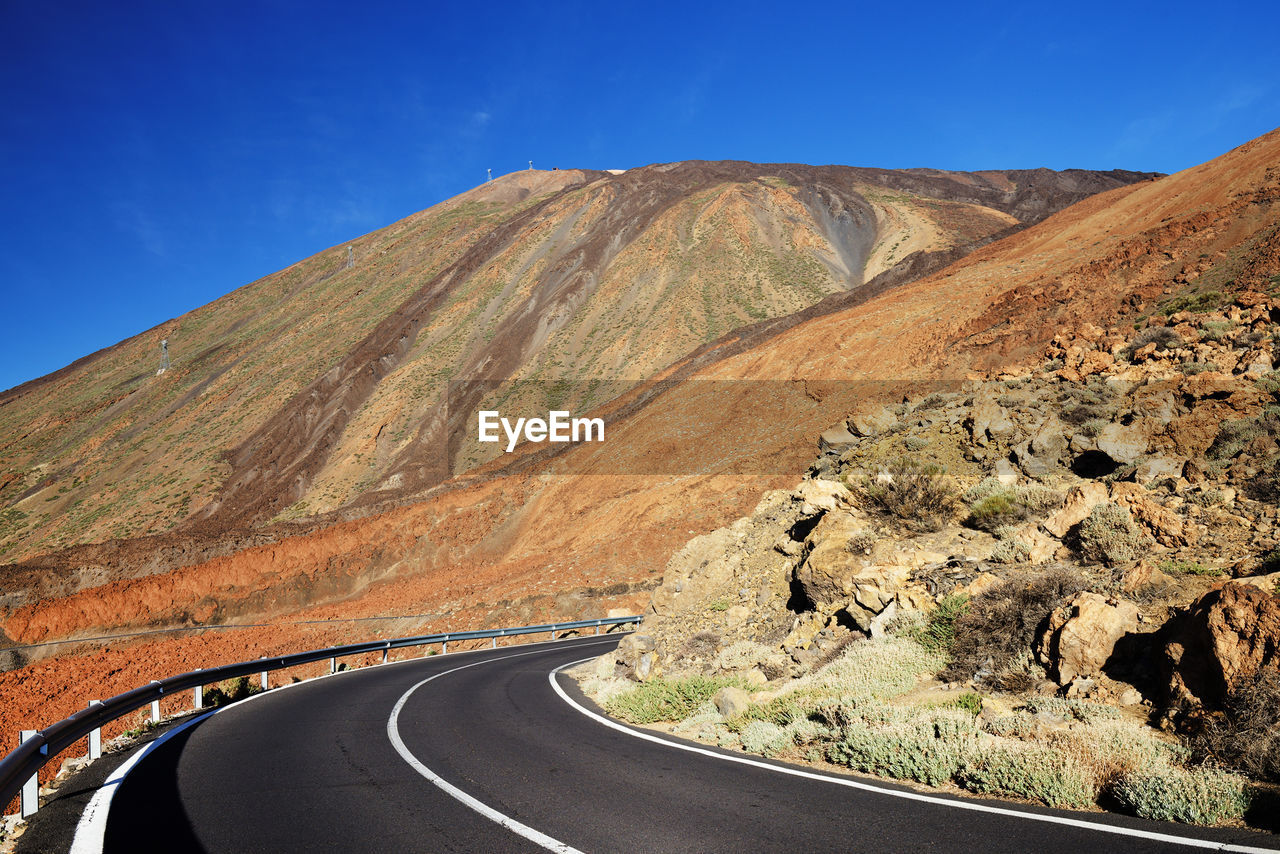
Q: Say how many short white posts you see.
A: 12